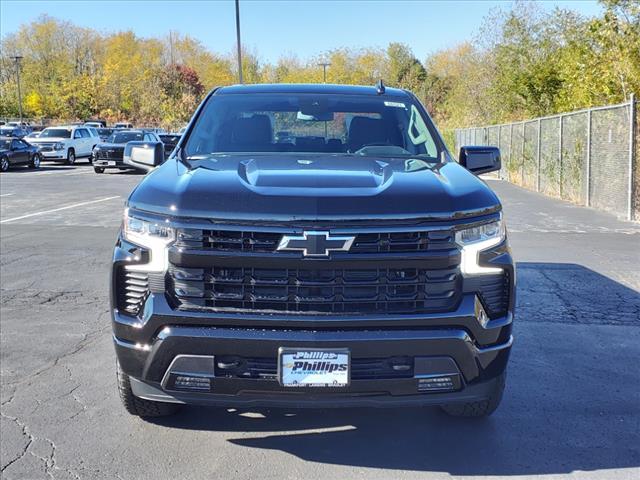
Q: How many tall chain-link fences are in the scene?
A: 1